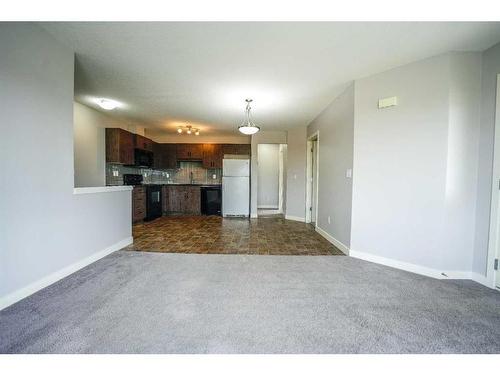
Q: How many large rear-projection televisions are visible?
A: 0